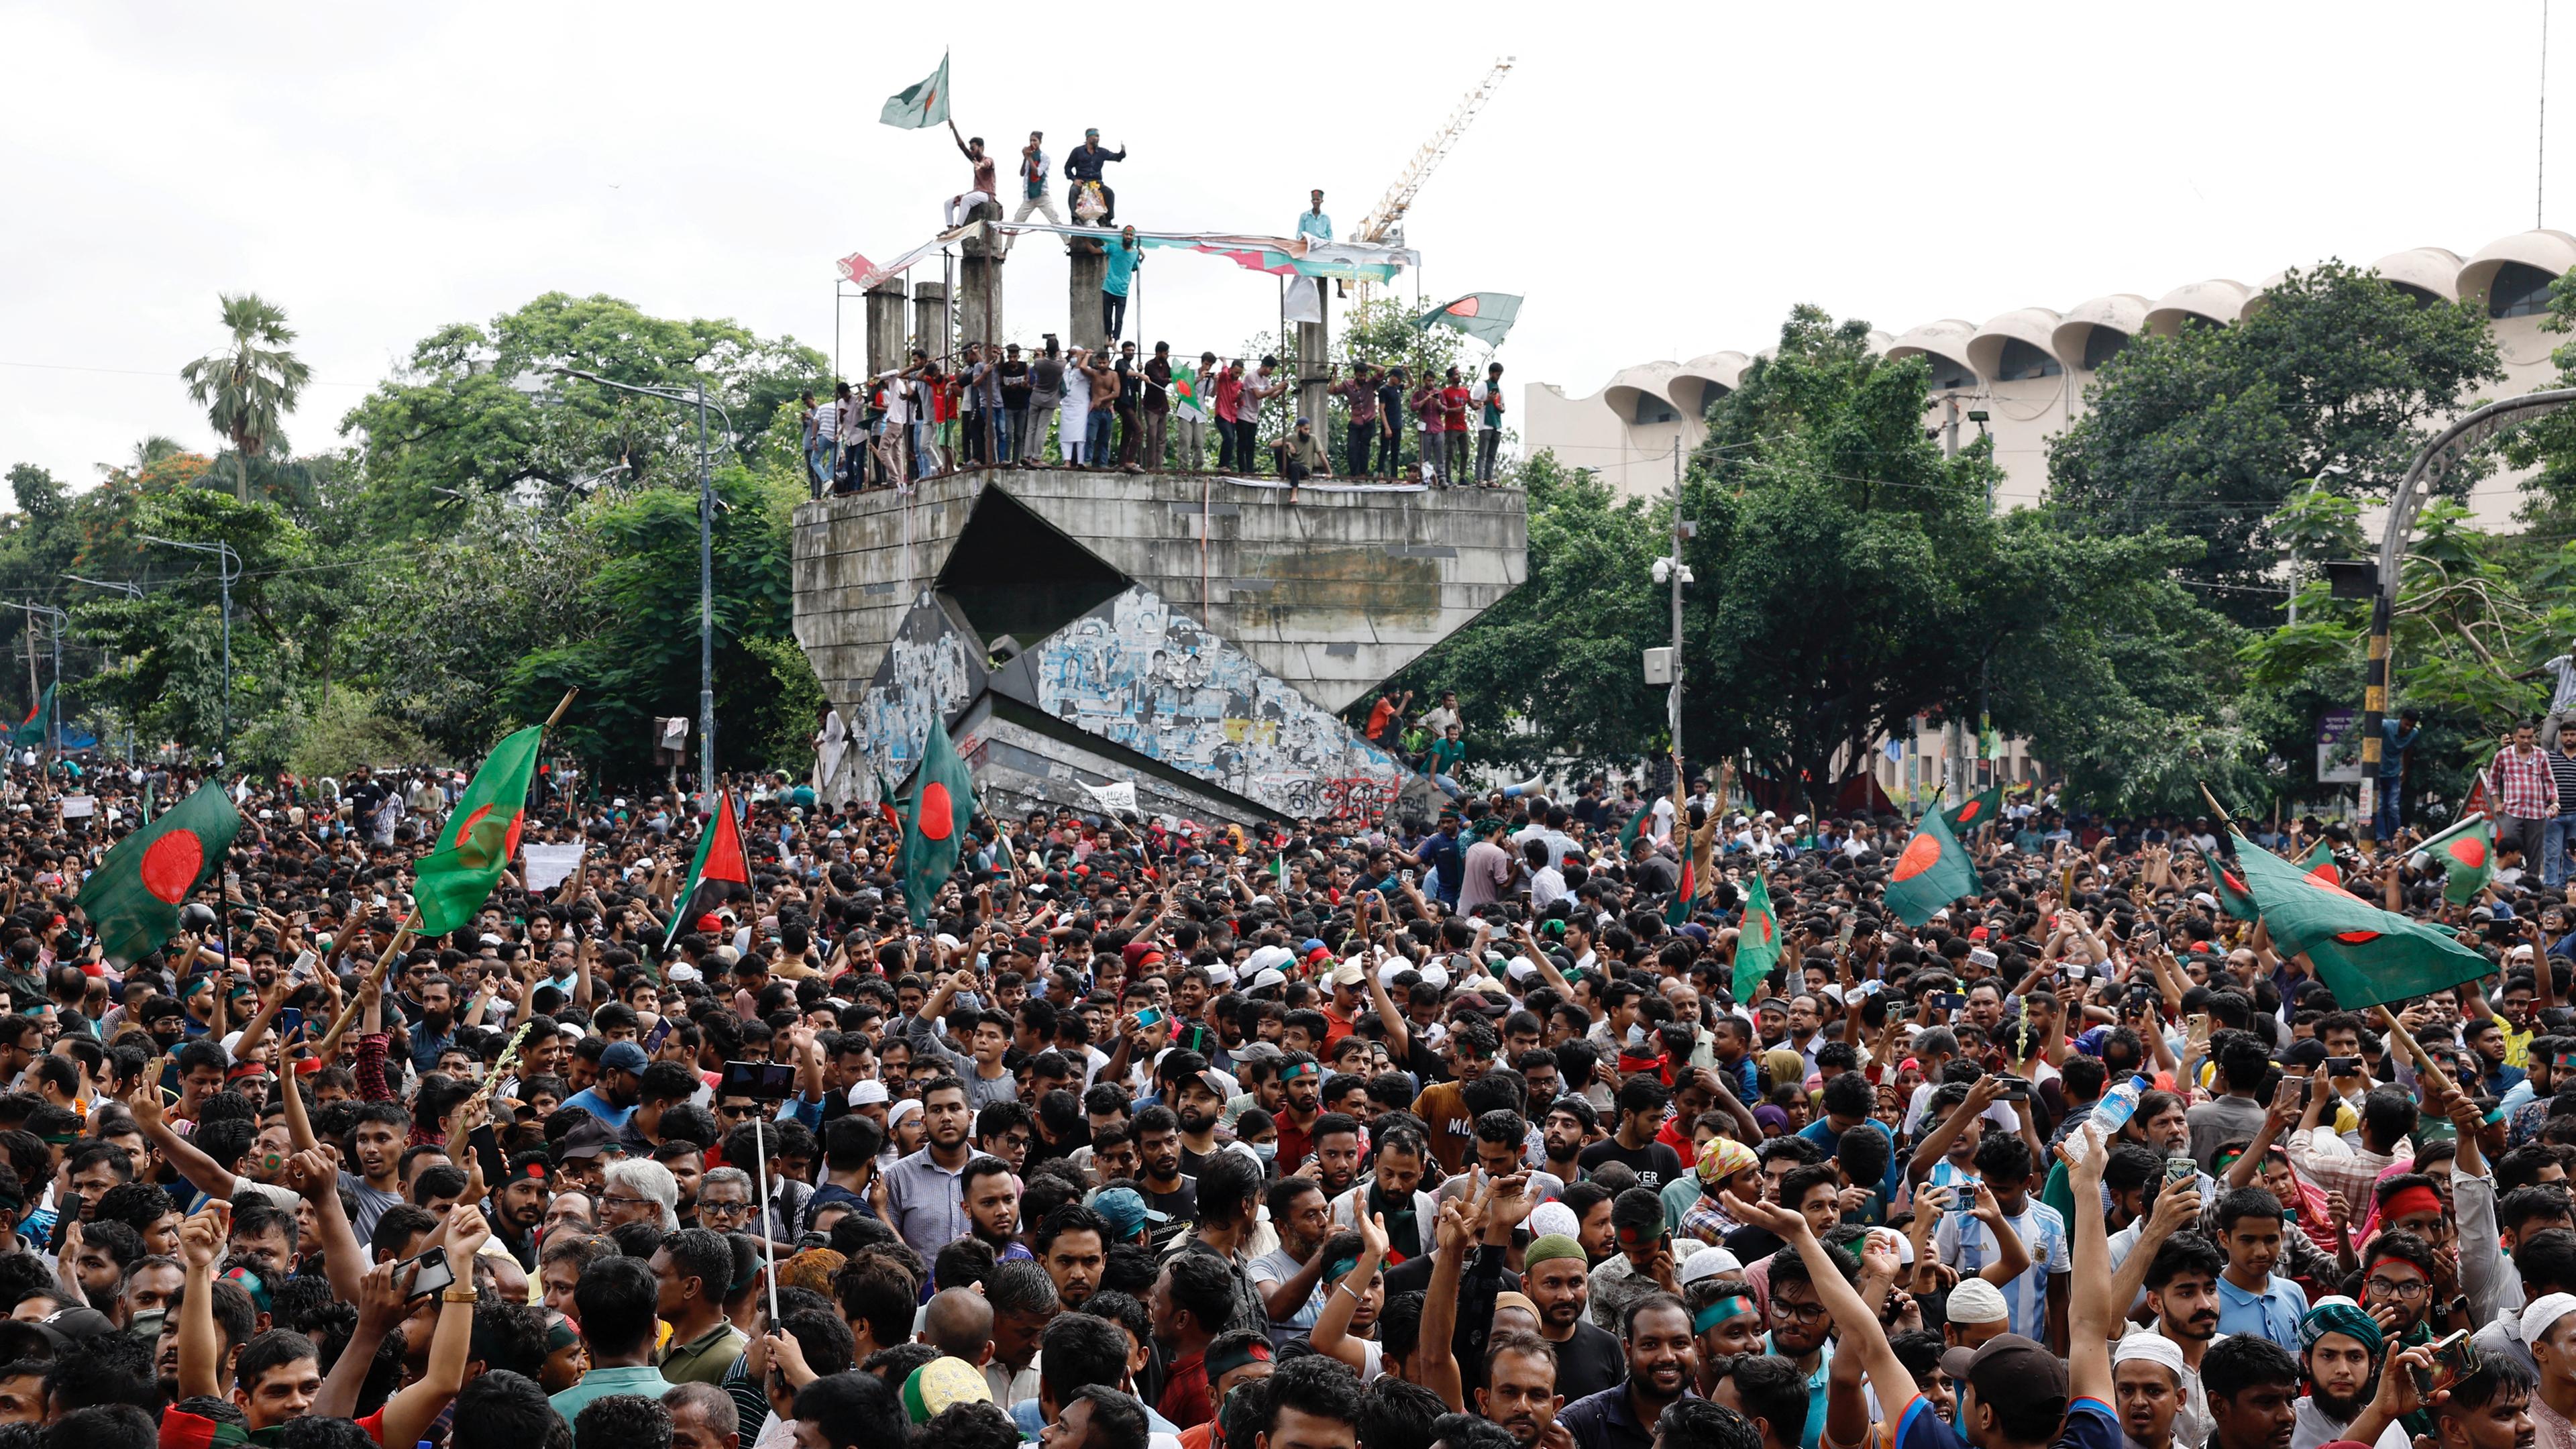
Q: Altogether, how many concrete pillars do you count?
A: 5